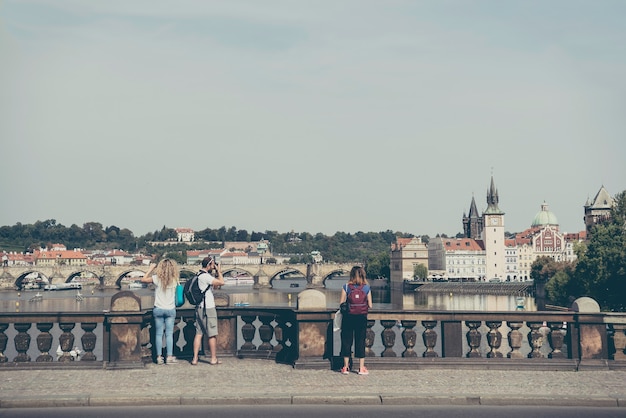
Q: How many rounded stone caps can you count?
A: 4